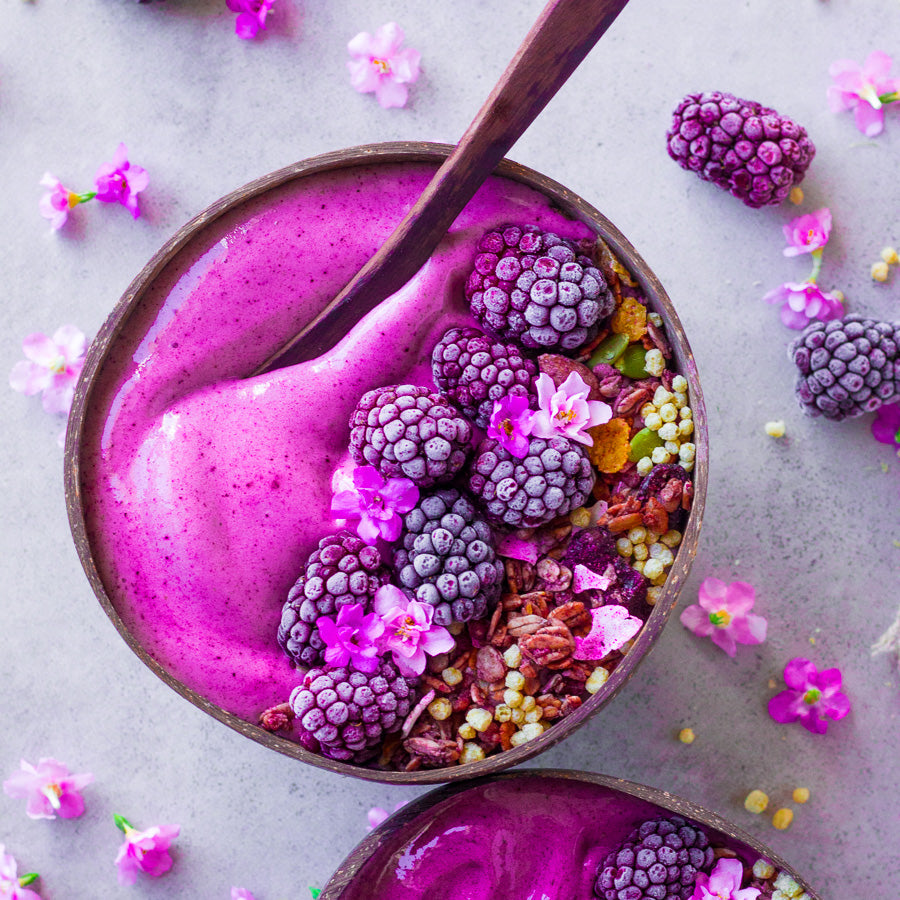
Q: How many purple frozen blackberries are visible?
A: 10